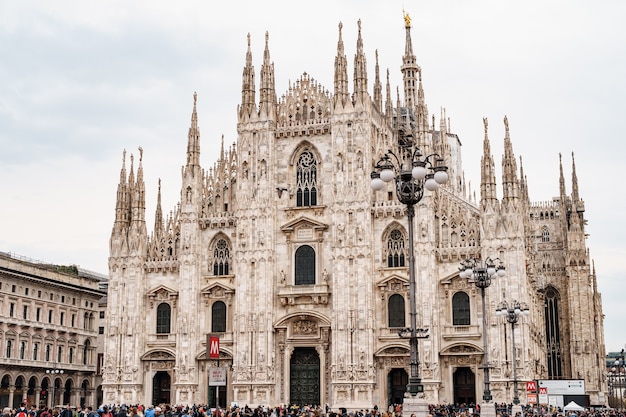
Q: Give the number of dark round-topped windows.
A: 5